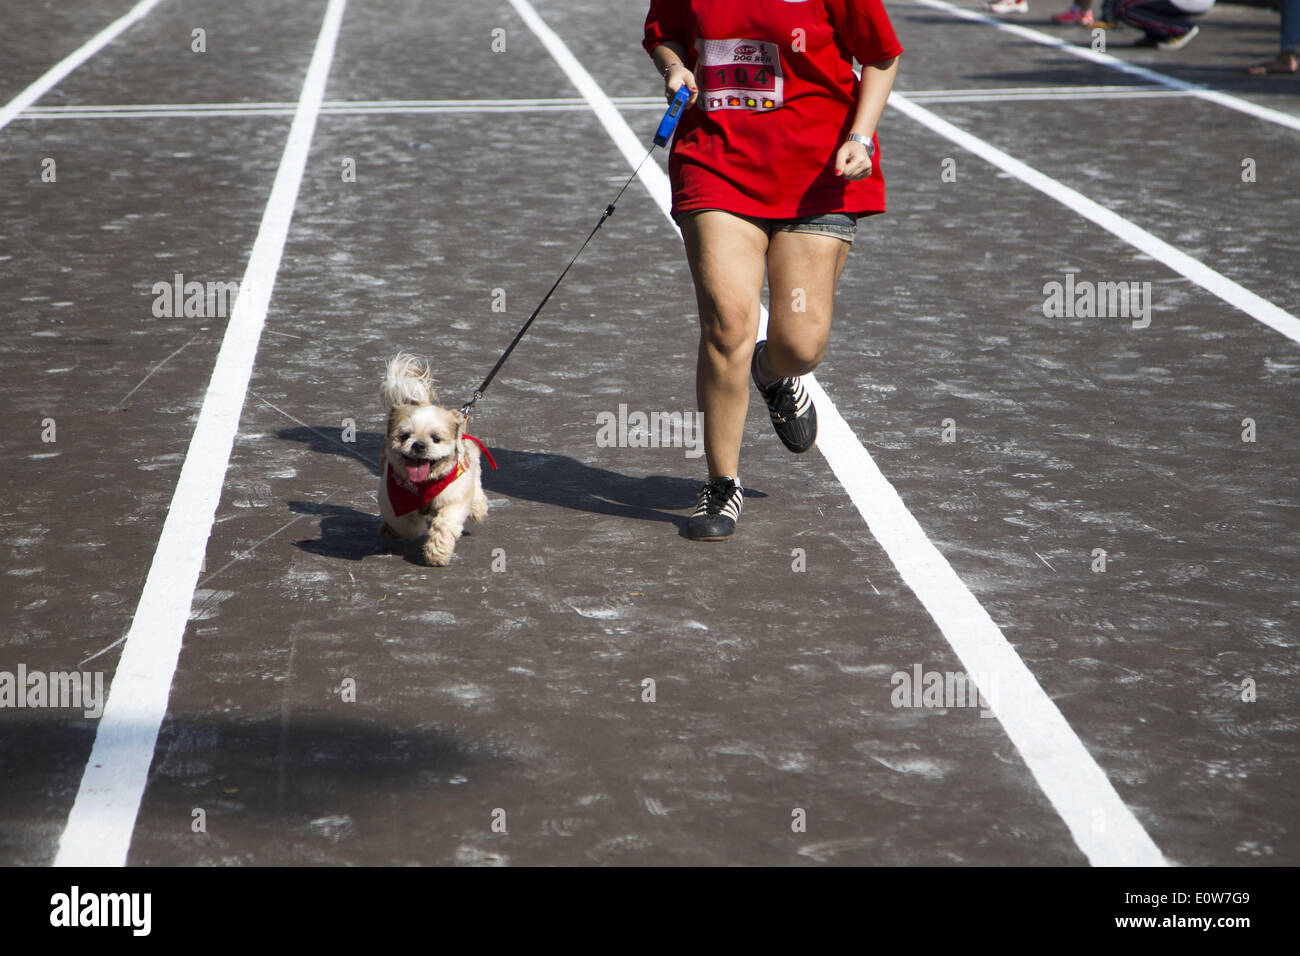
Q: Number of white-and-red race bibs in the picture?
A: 1